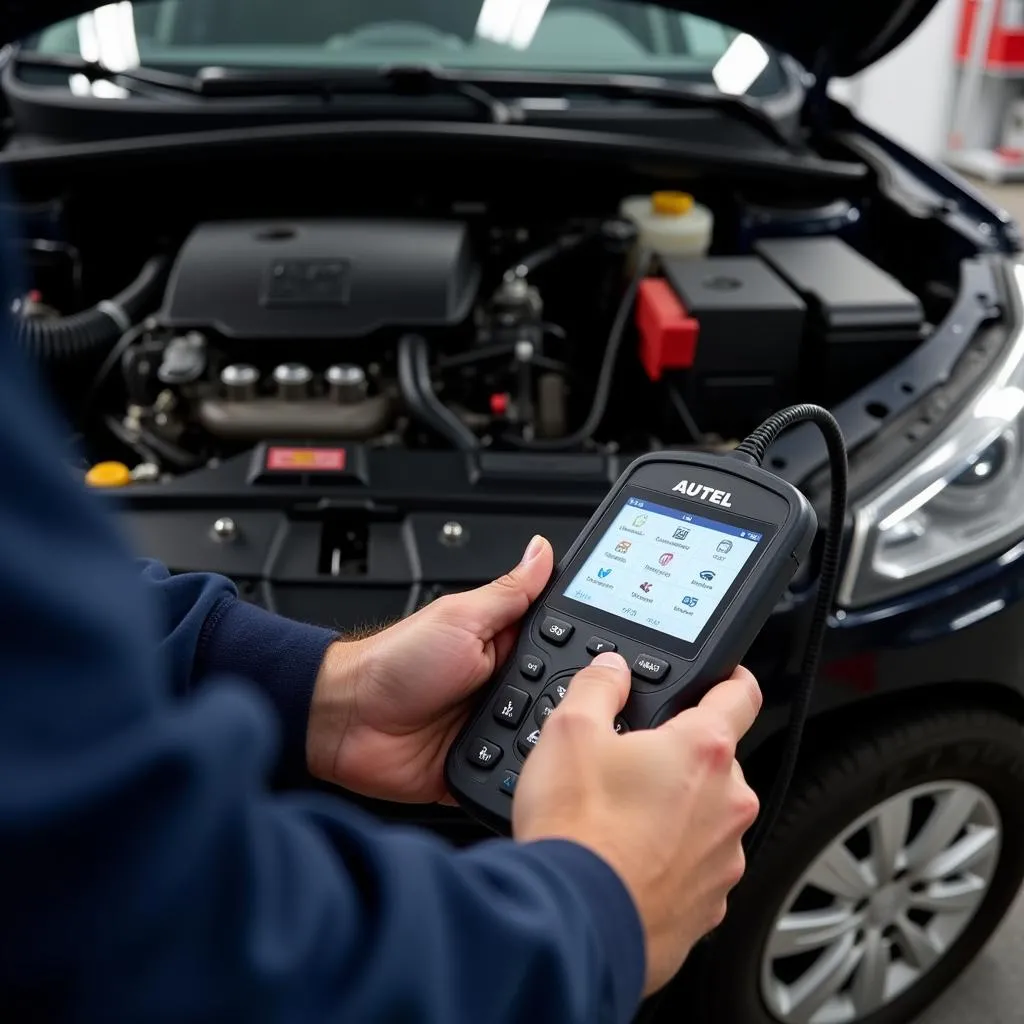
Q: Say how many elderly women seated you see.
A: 0